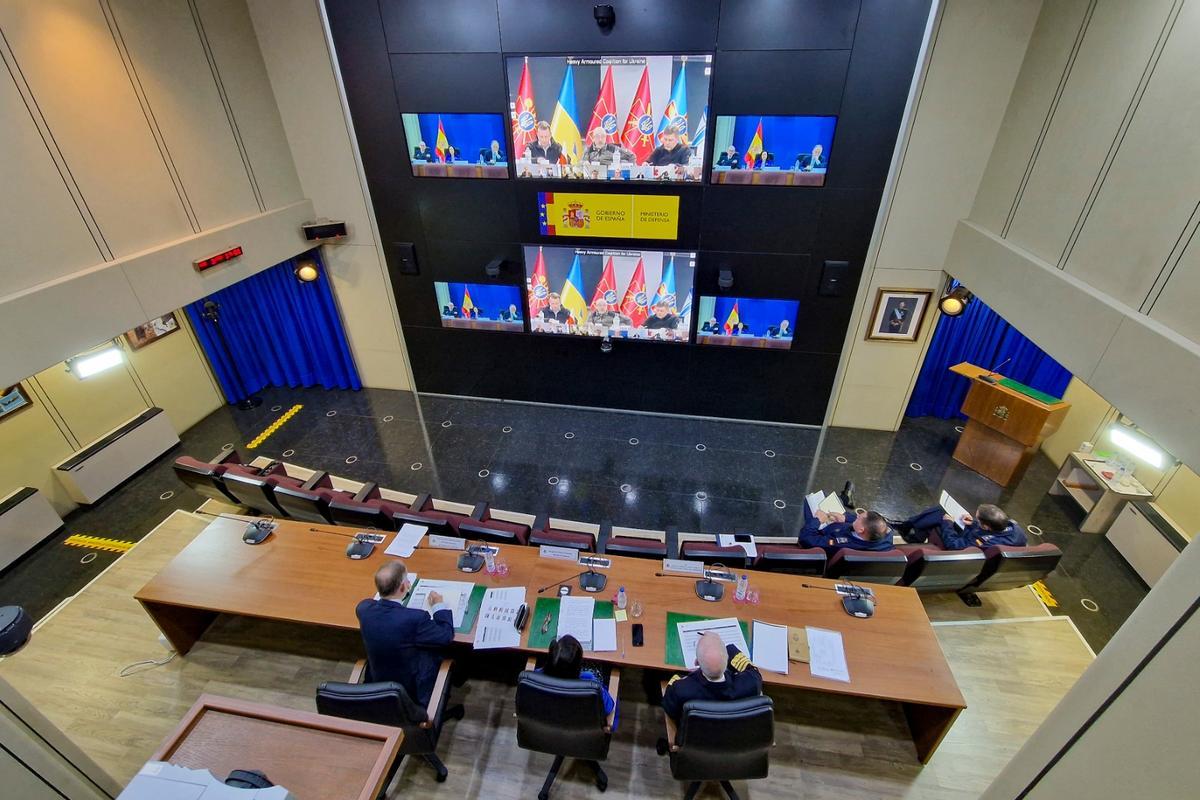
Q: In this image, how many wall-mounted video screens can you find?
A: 6